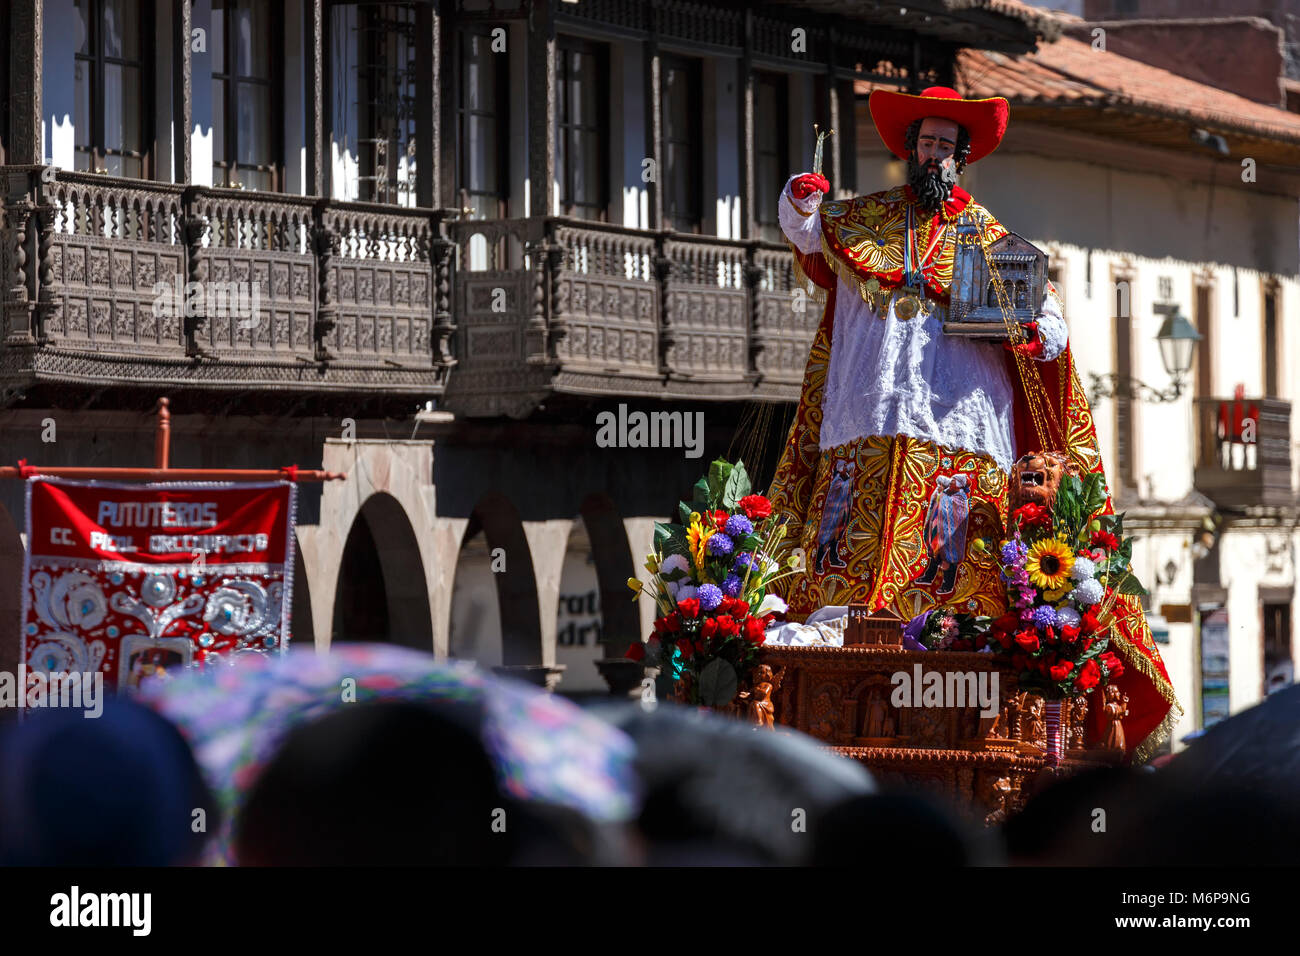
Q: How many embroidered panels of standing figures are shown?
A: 2